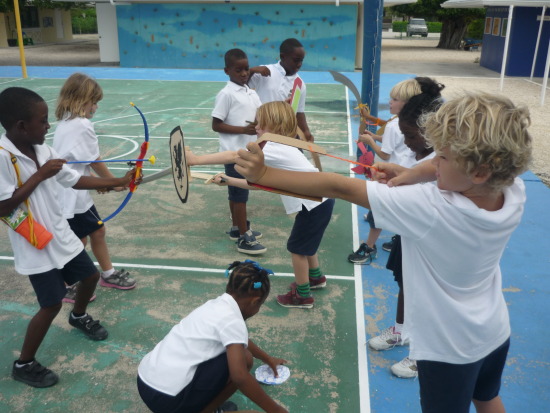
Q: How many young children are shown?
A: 9